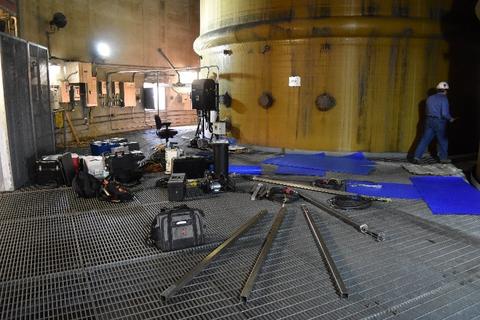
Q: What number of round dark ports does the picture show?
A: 3